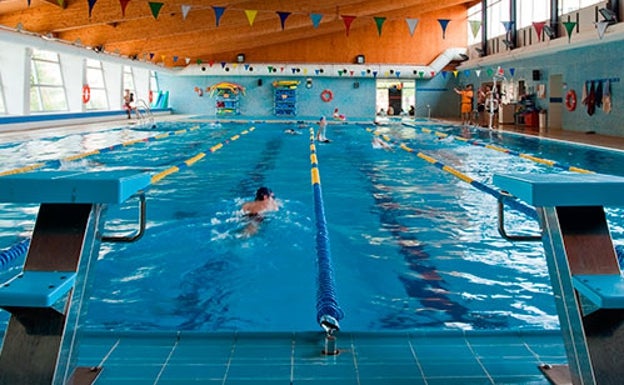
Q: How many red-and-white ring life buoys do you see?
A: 4